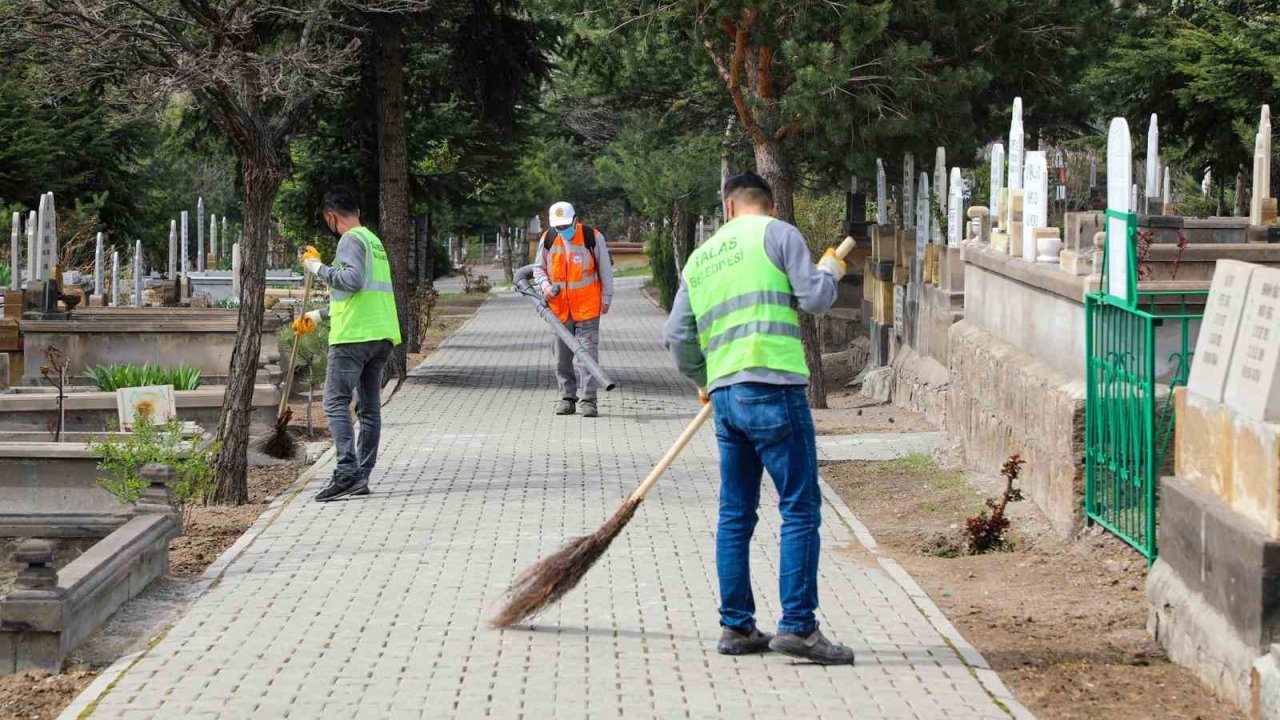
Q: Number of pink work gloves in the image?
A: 0